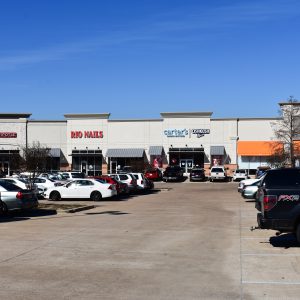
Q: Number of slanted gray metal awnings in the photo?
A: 4